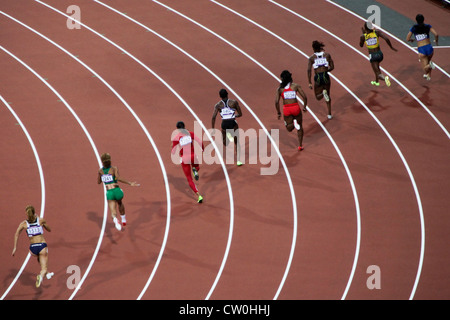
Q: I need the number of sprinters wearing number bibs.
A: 8